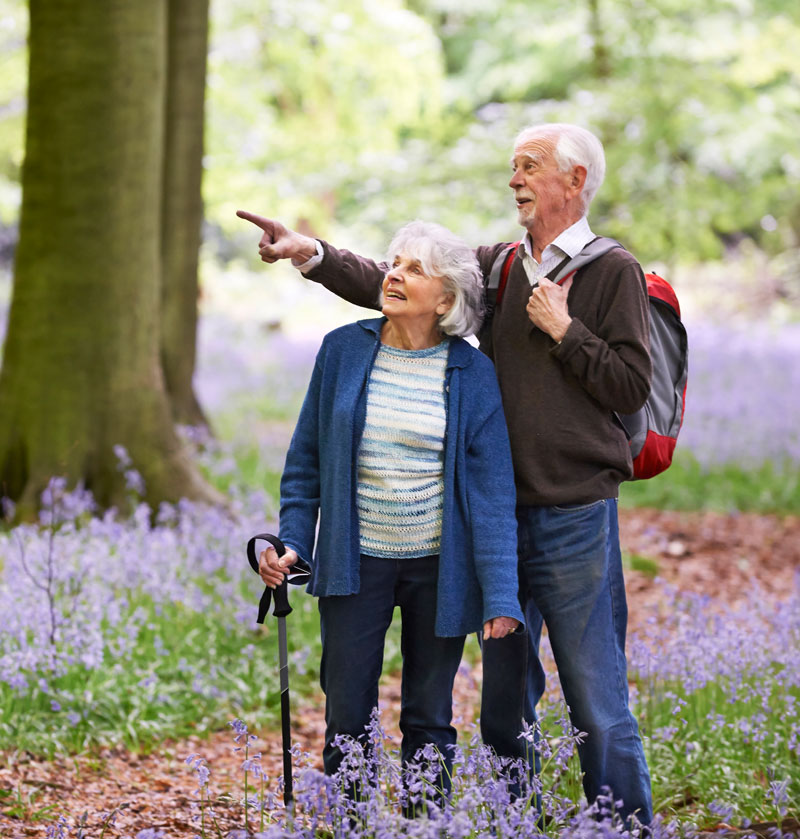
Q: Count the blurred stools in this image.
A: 0